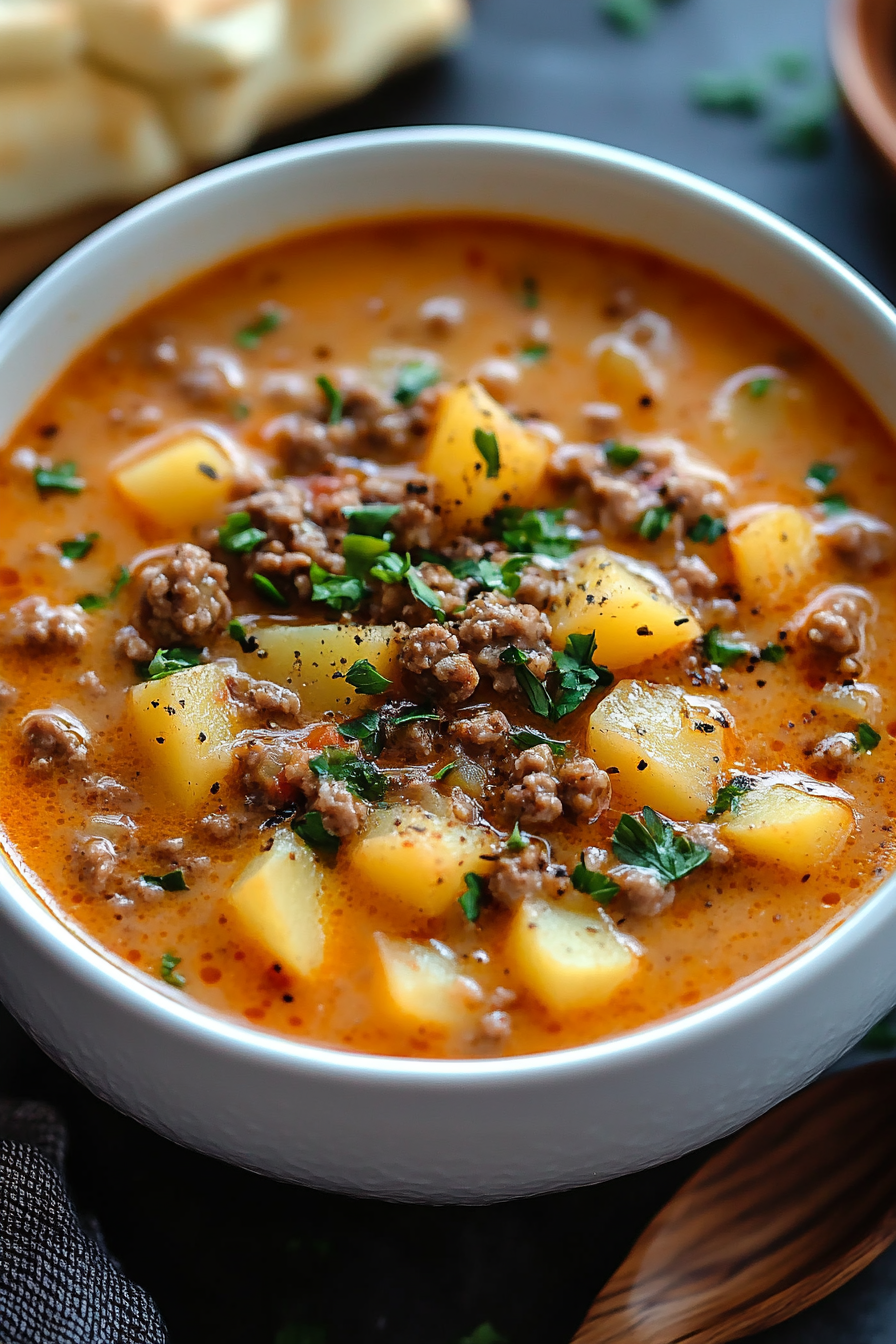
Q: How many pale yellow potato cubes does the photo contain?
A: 12